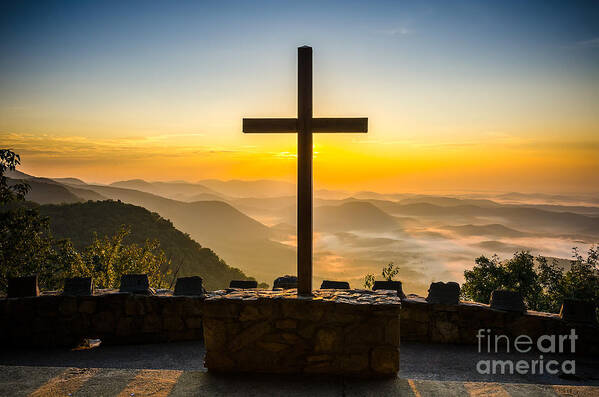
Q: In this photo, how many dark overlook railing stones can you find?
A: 11